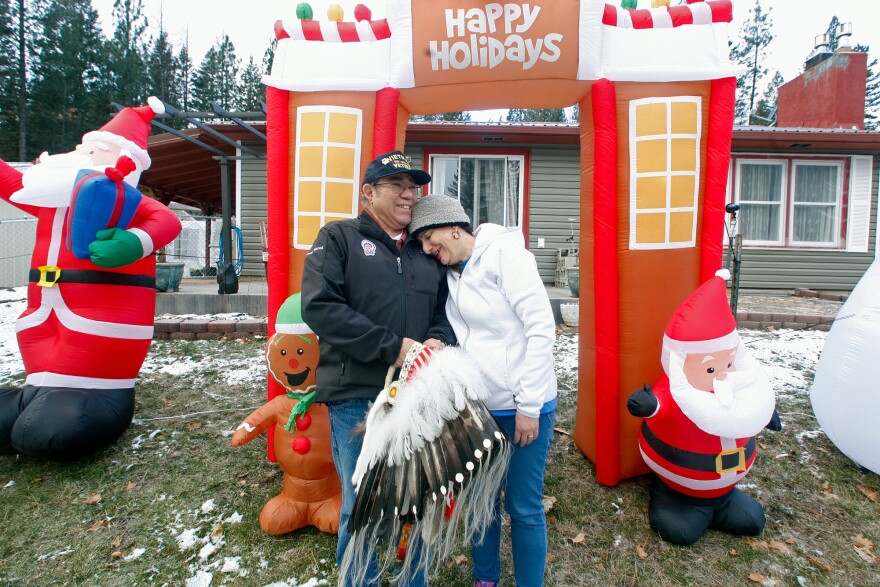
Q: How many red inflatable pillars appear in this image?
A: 4